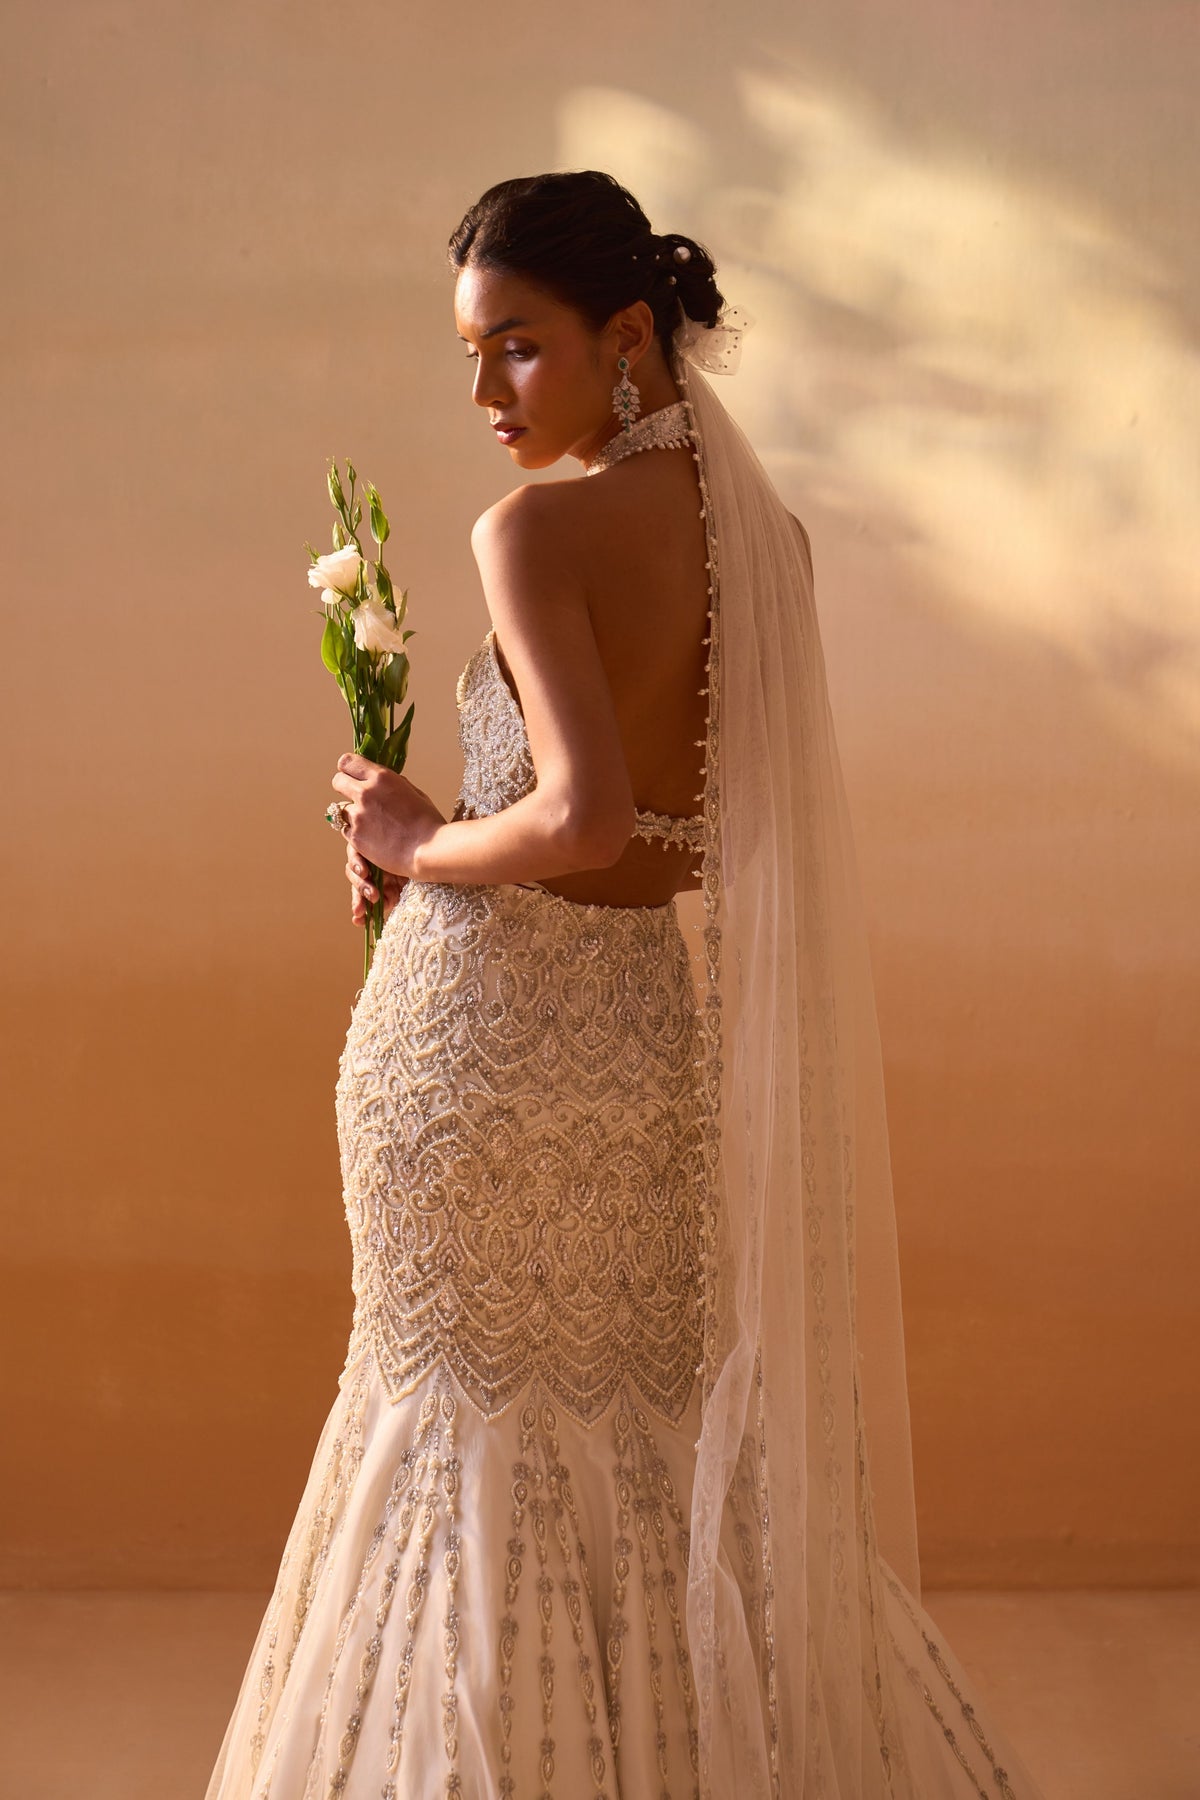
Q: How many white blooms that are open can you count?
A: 2